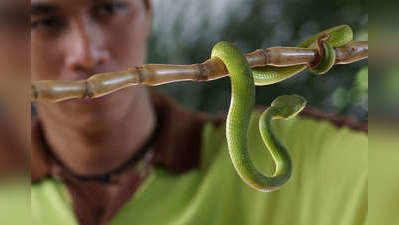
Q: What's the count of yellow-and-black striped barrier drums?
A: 0